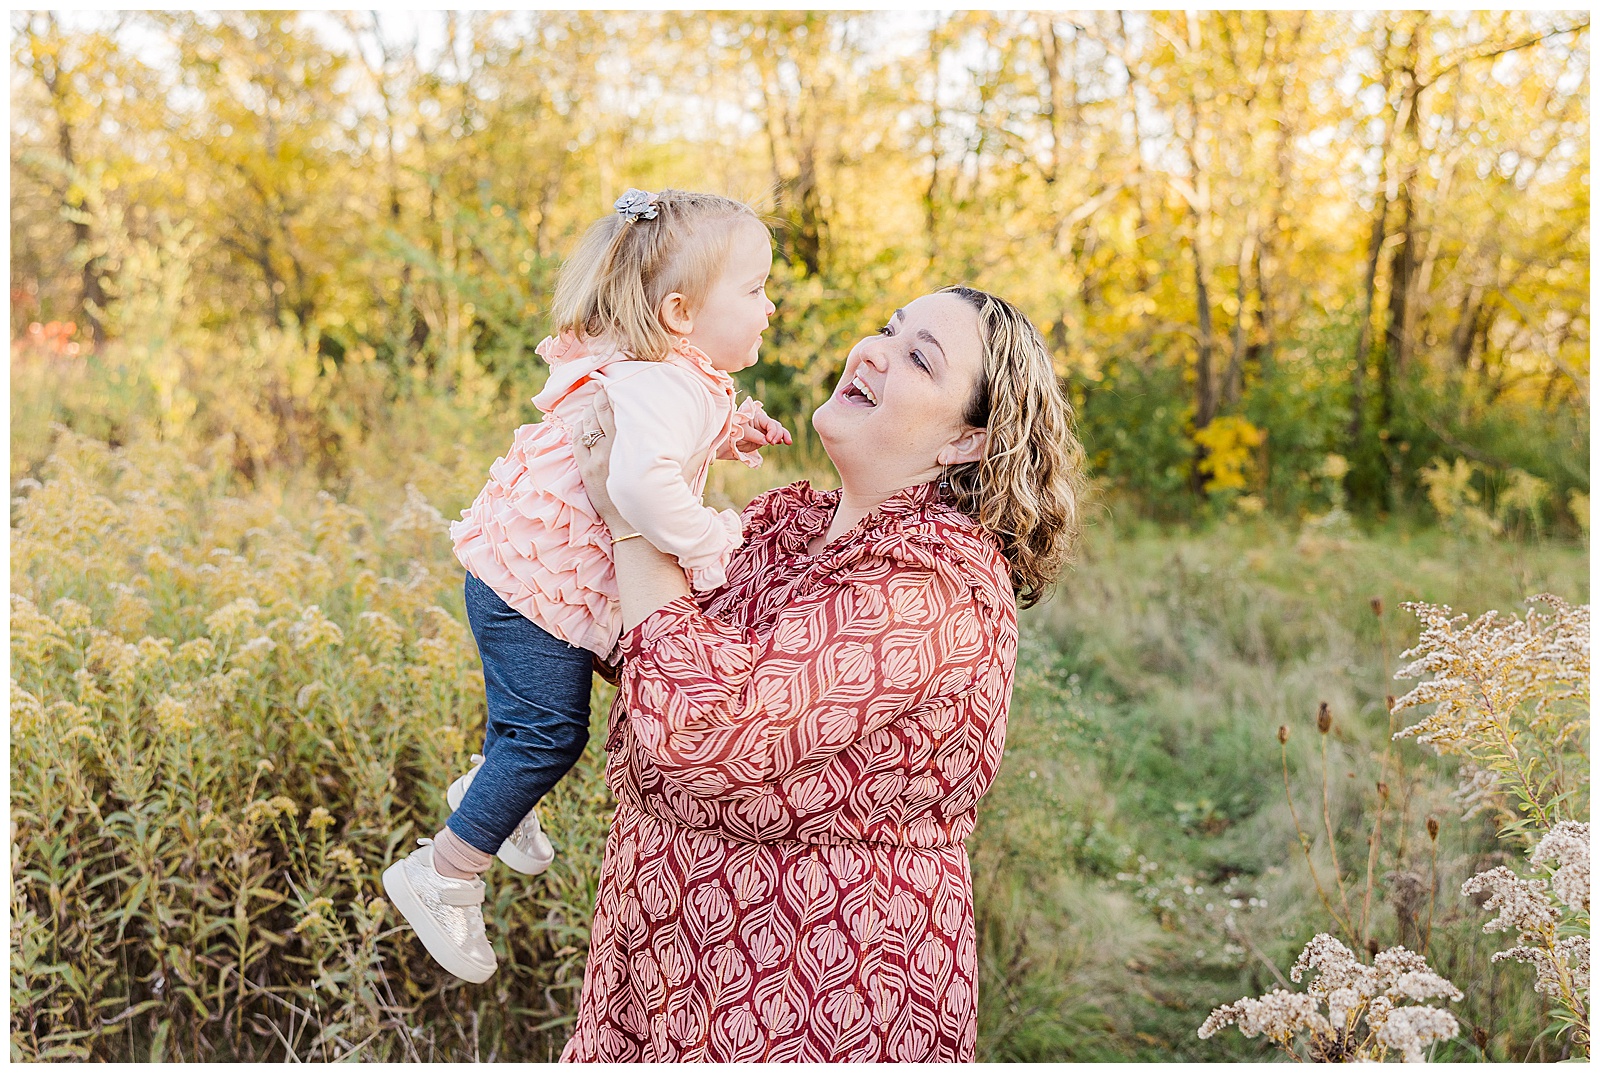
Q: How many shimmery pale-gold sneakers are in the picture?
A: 2